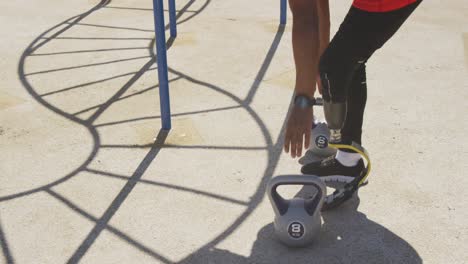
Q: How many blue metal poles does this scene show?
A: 3